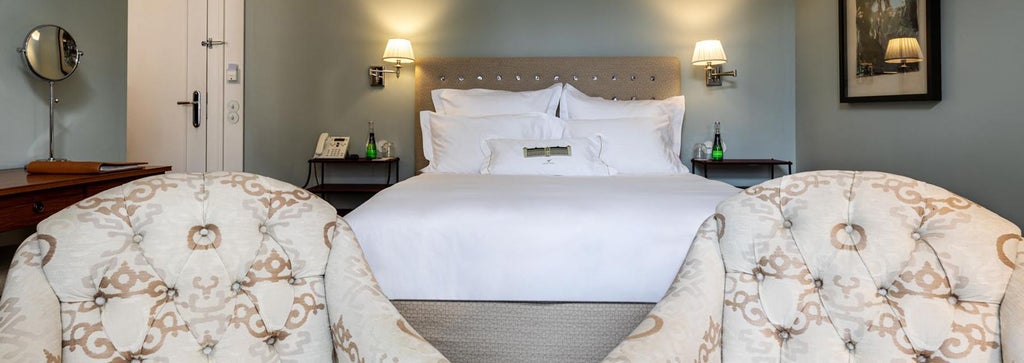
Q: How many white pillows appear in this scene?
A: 5